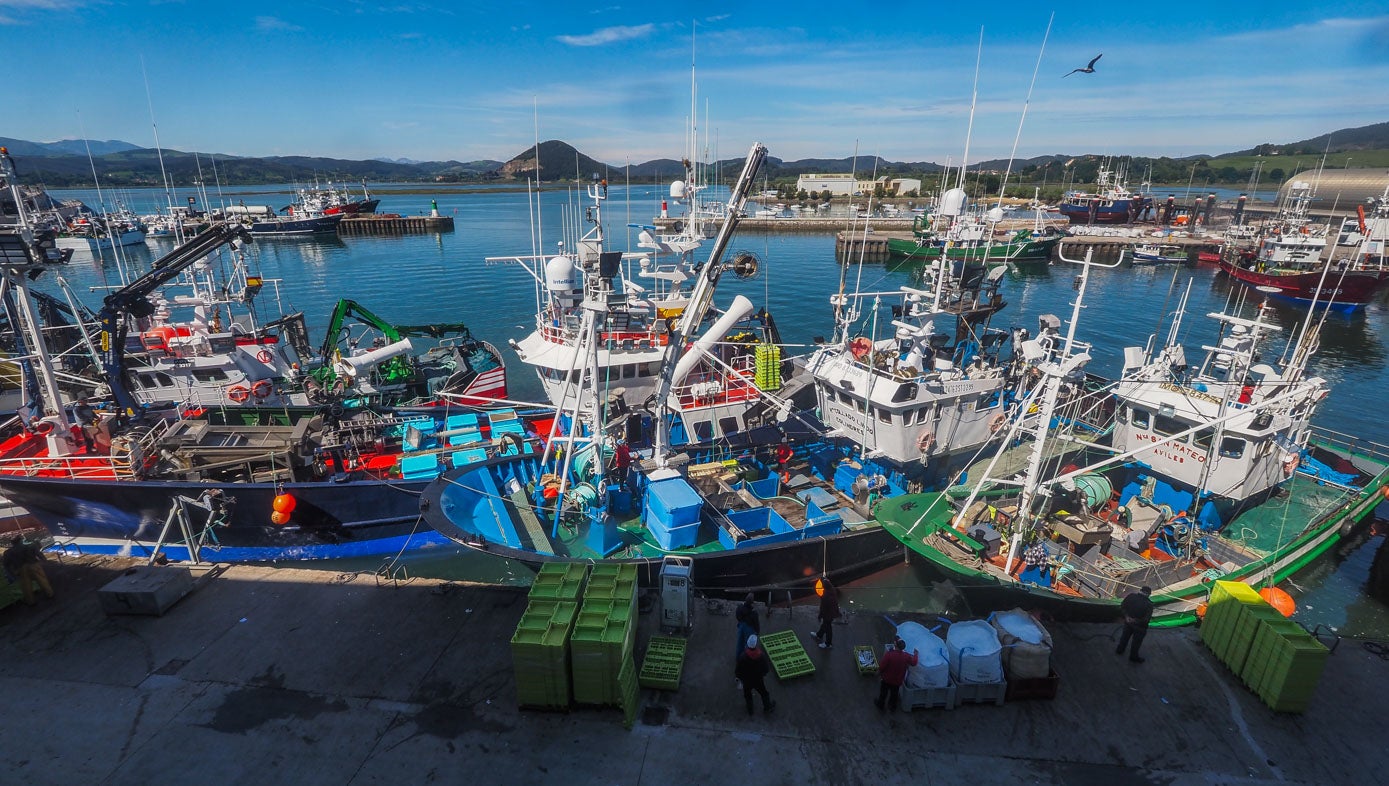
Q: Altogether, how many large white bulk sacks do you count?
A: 3